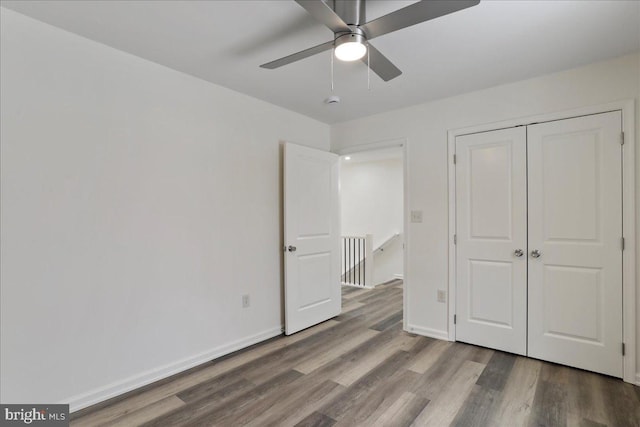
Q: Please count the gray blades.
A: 4